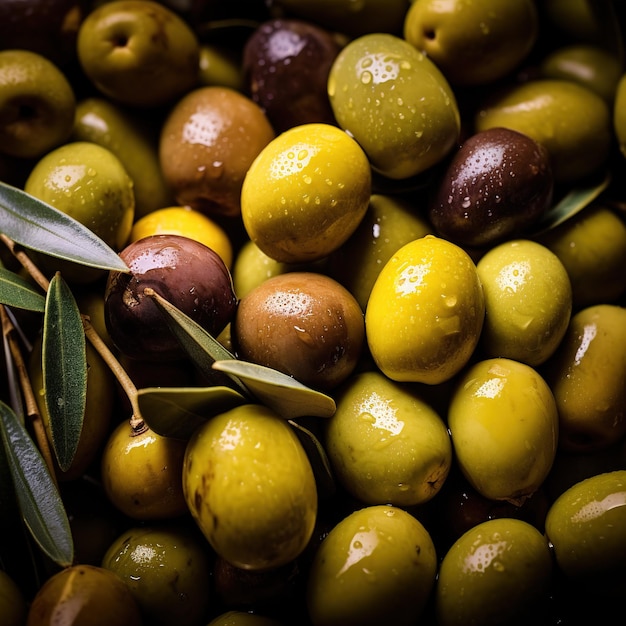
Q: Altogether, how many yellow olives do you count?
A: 3